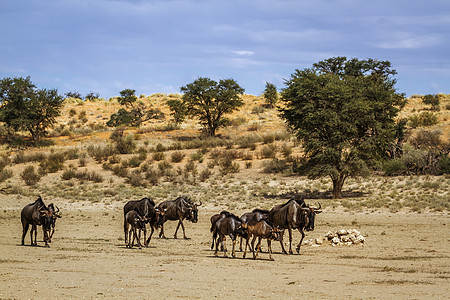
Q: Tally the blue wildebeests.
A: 10